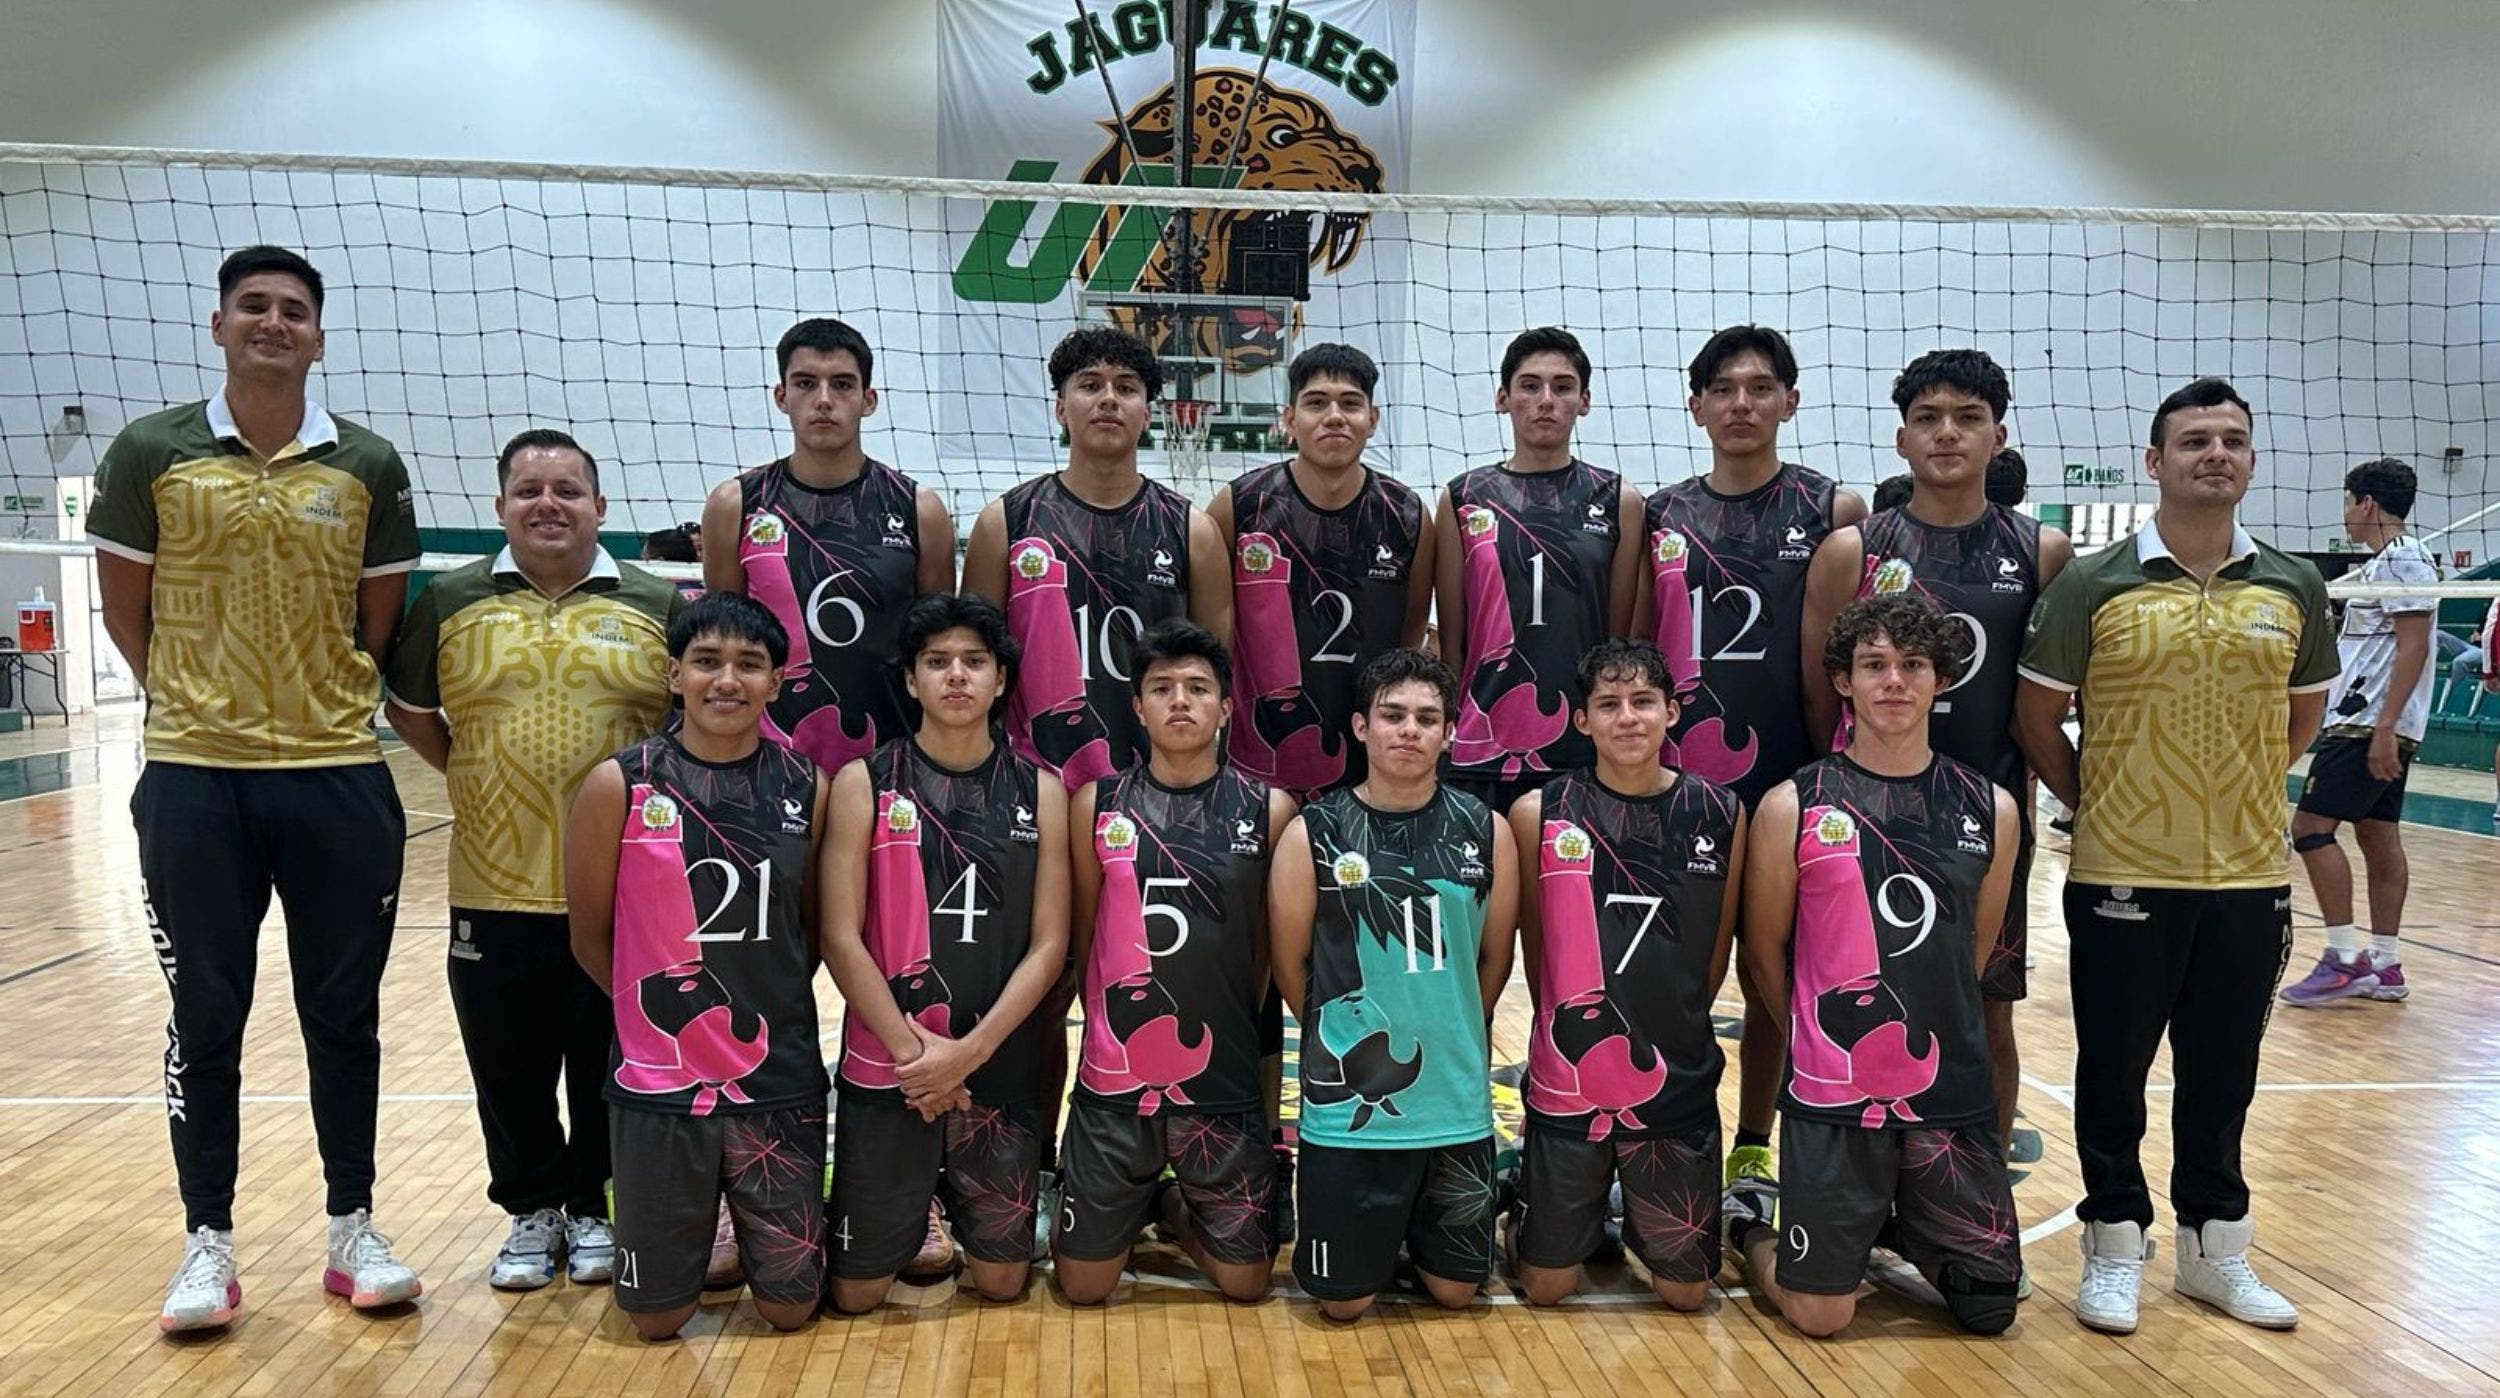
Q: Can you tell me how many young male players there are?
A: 12